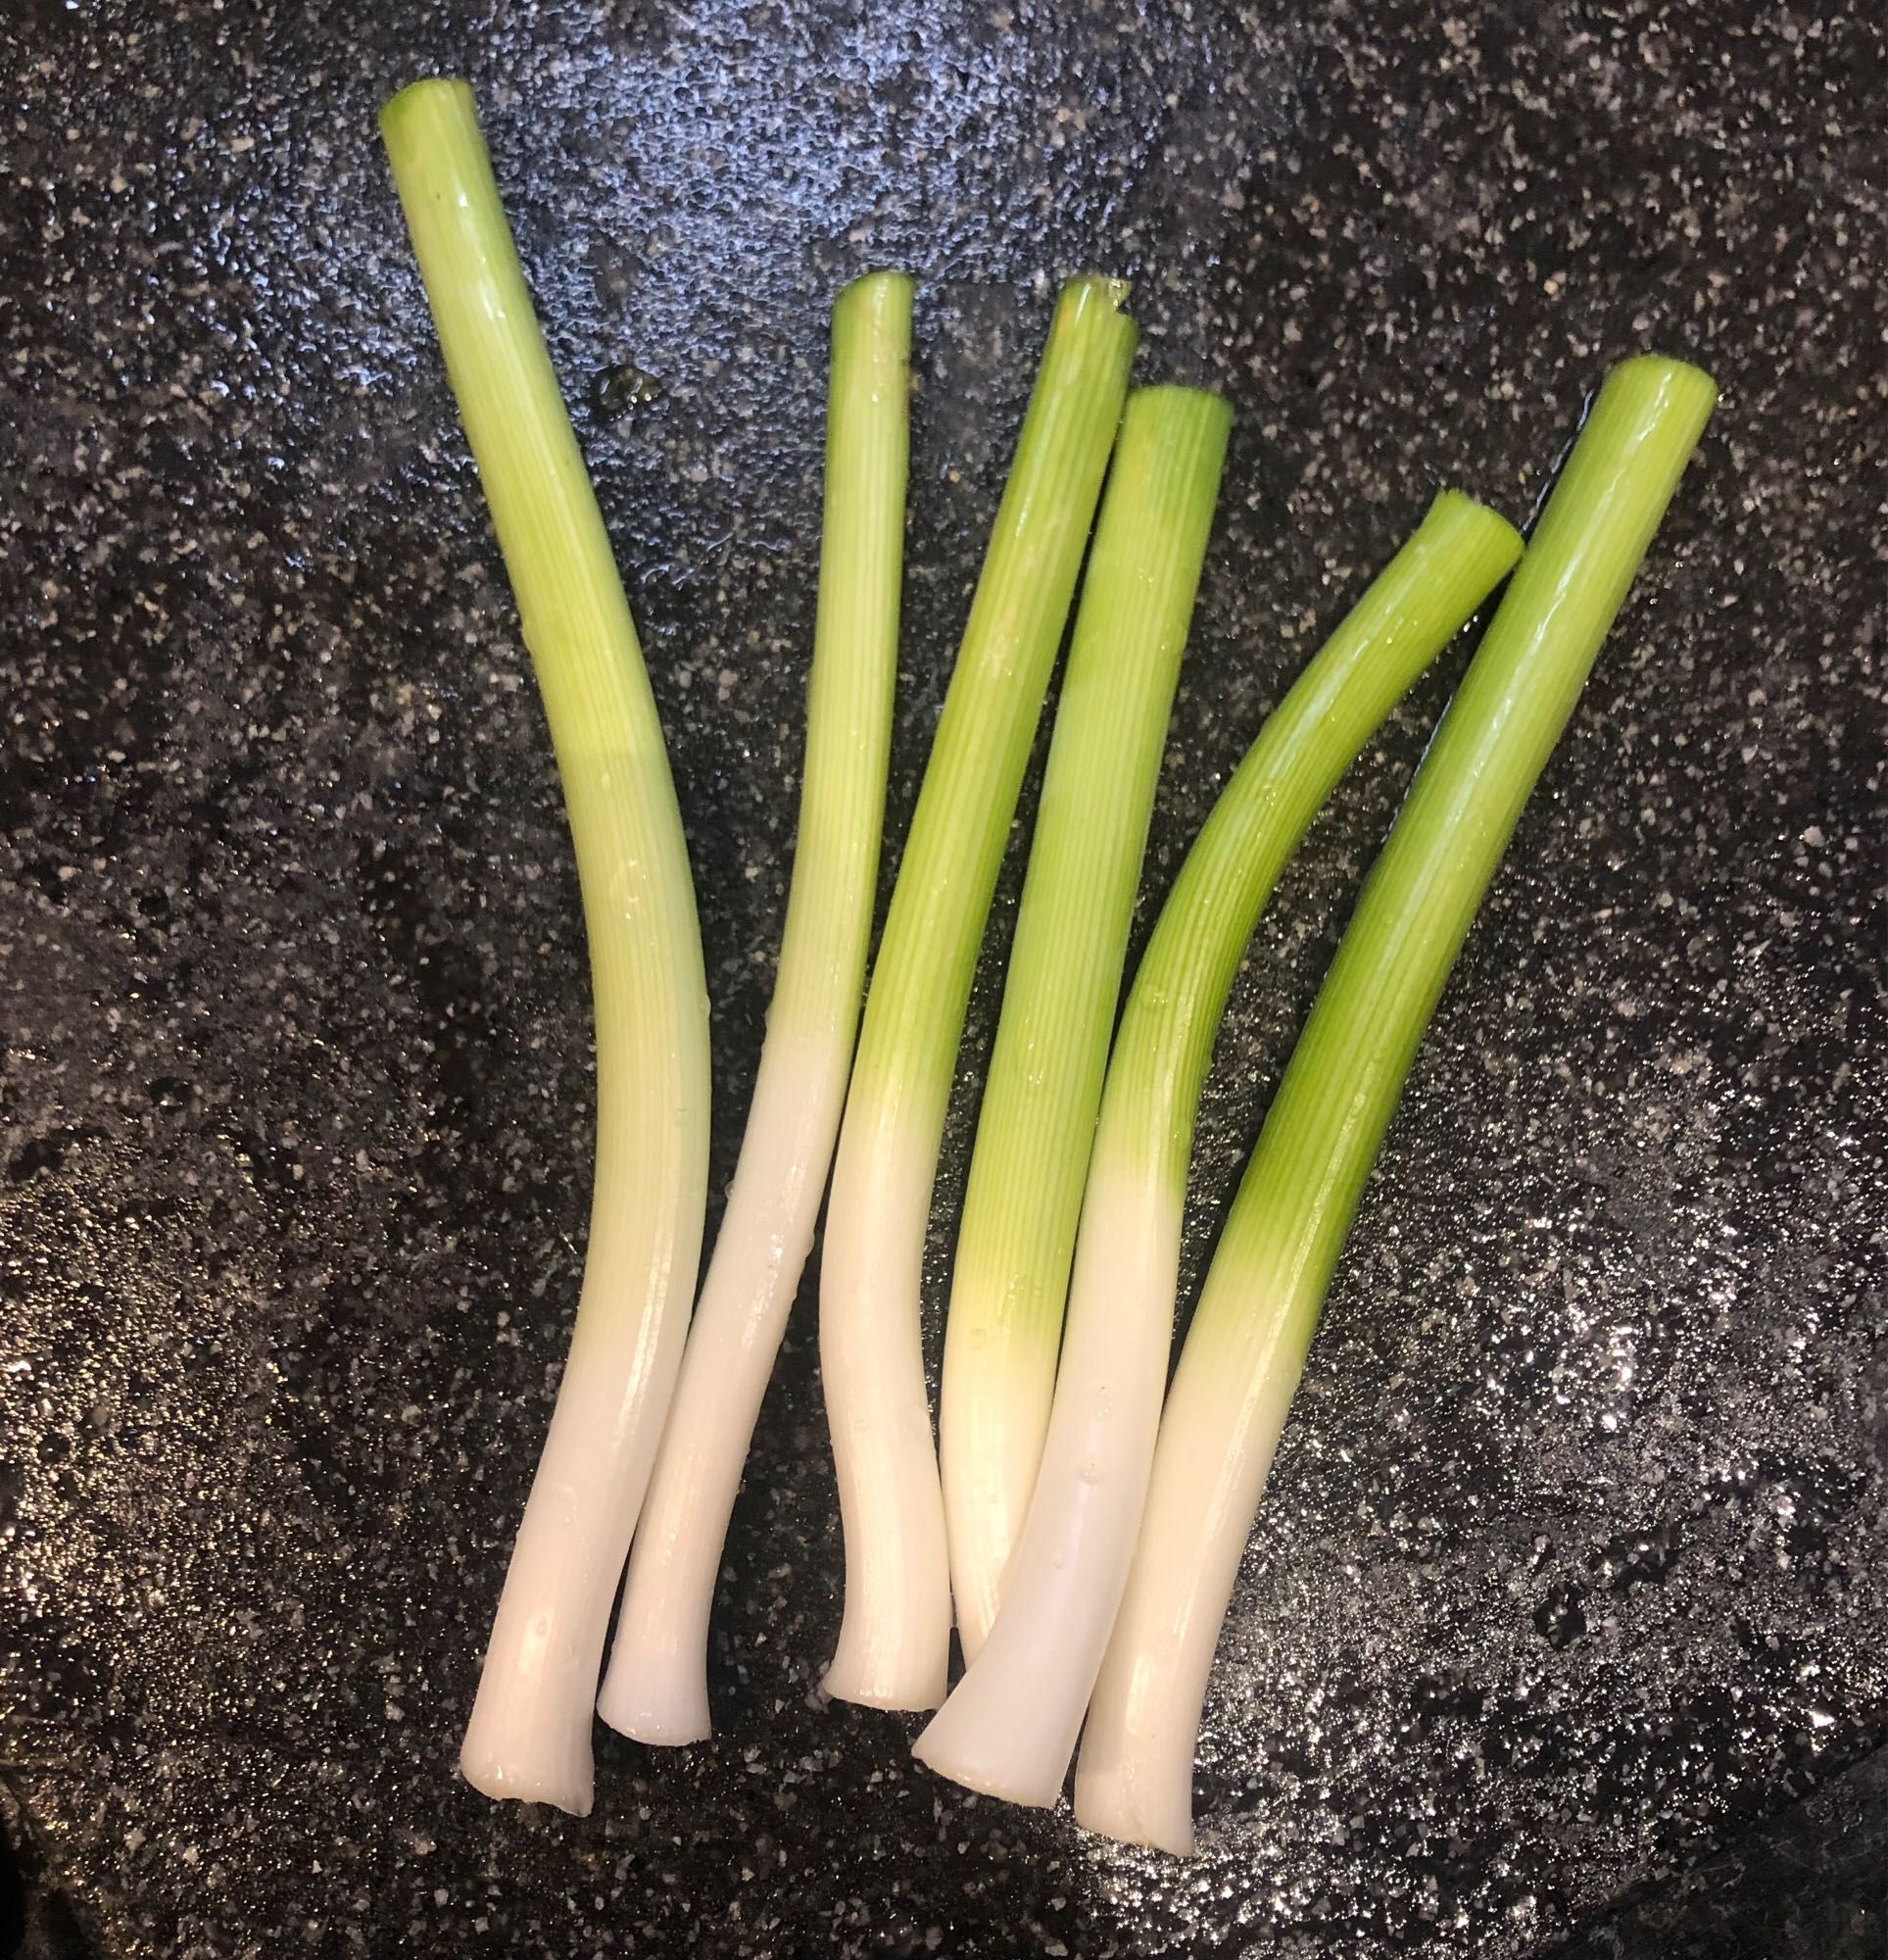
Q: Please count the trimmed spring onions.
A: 6